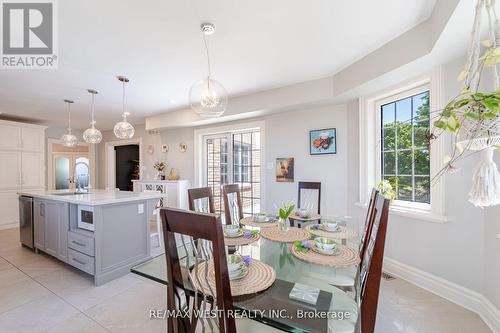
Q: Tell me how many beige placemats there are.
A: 7